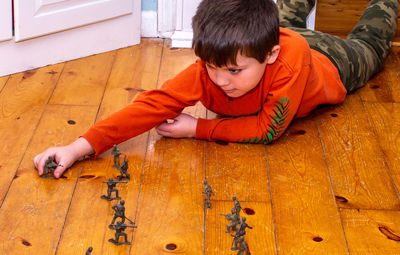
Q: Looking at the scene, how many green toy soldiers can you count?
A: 12